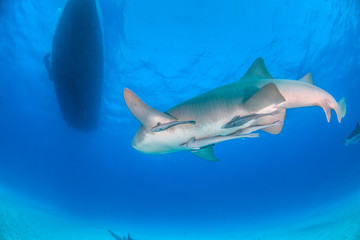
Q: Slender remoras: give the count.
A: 4